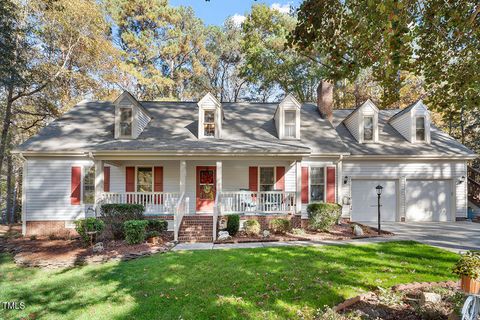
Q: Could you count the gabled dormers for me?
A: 5